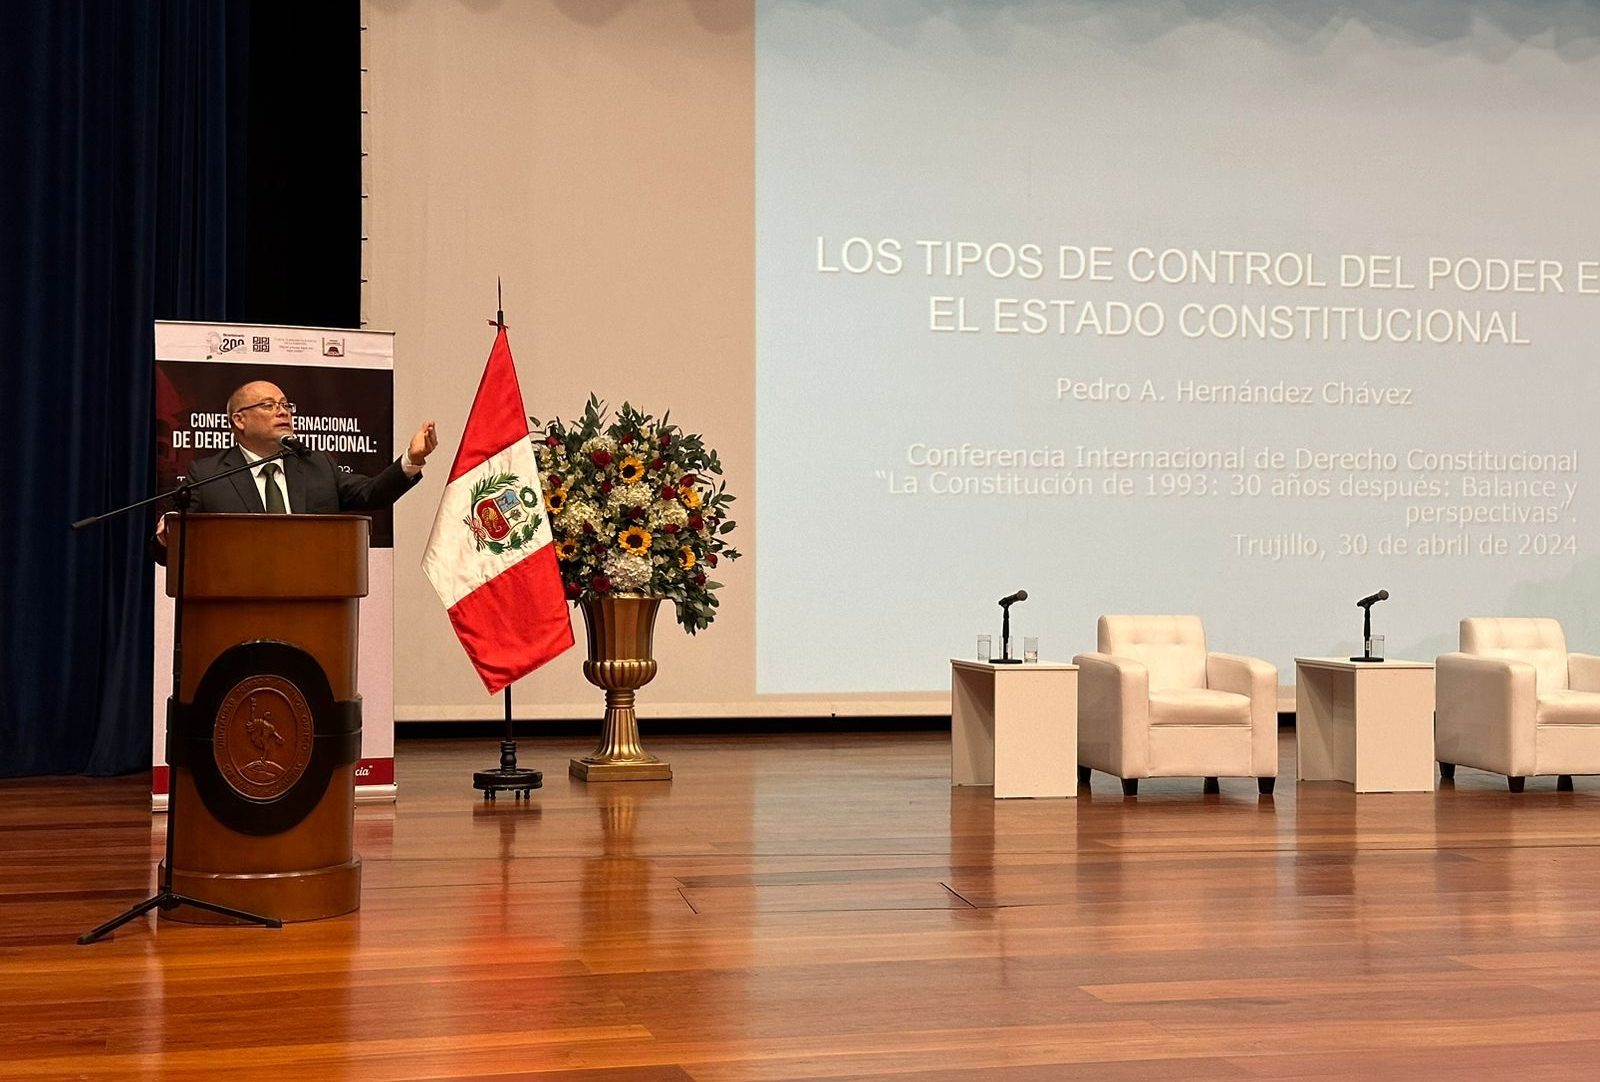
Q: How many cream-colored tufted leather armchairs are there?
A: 2